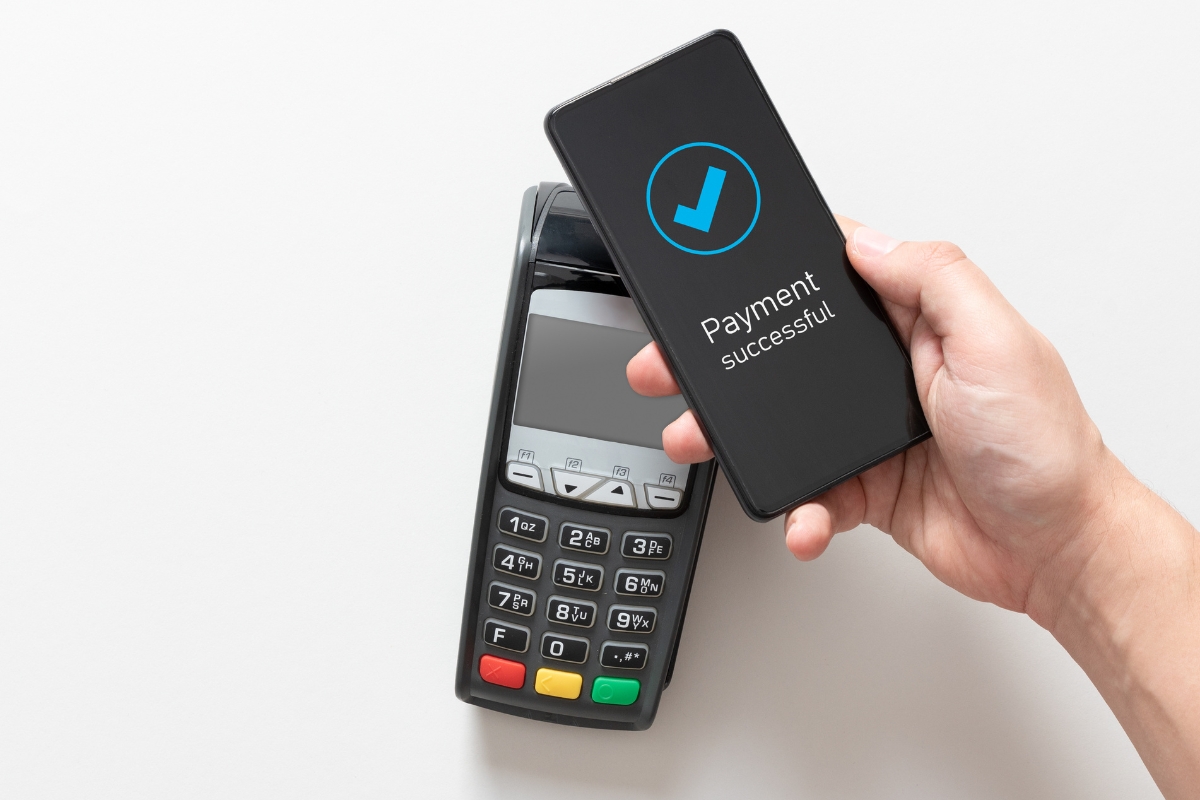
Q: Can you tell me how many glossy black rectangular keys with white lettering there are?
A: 12